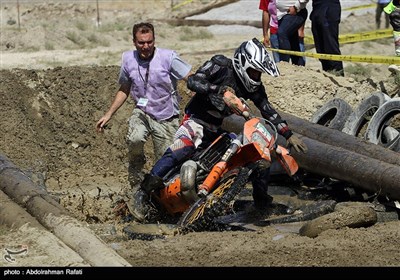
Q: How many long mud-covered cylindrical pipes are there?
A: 4